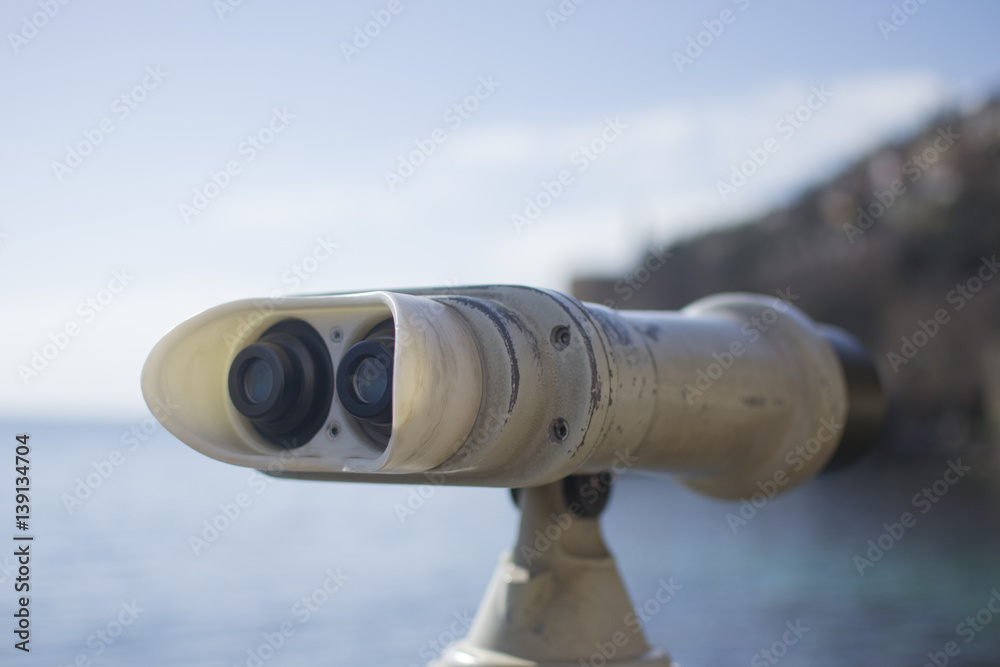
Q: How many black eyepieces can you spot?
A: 2